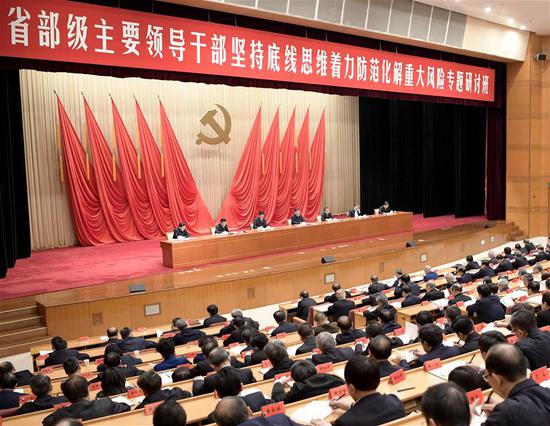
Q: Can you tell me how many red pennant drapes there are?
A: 10